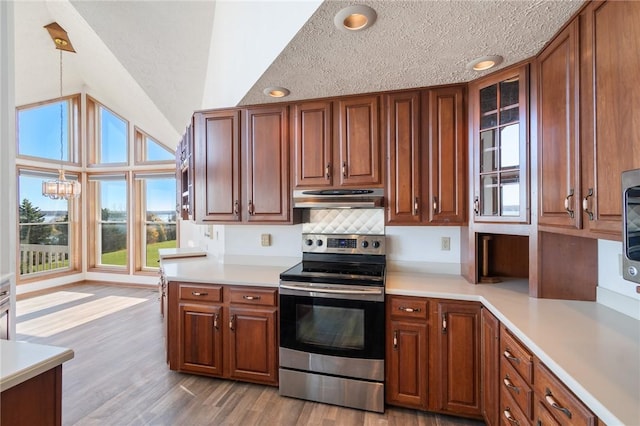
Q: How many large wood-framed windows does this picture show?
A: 6